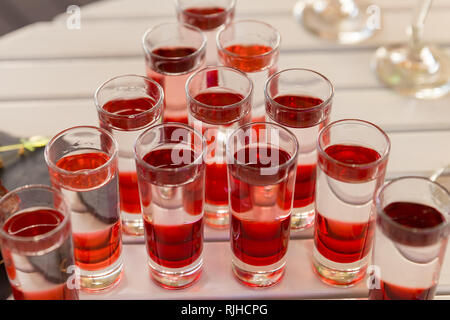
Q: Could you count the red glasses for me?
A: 12